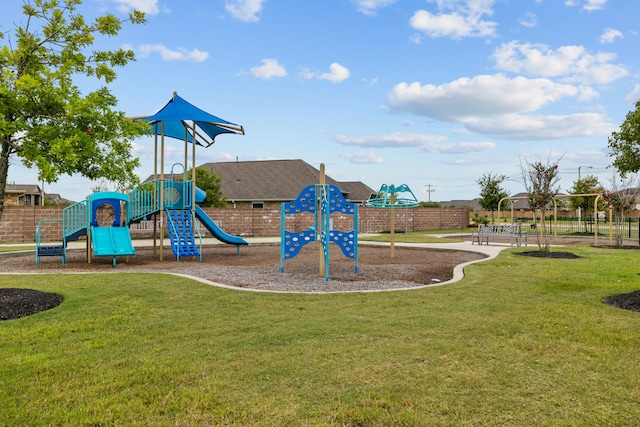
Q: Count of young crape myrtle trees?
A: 2